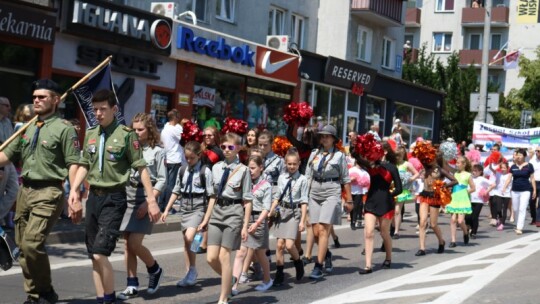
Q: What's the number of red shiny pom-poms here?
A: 4